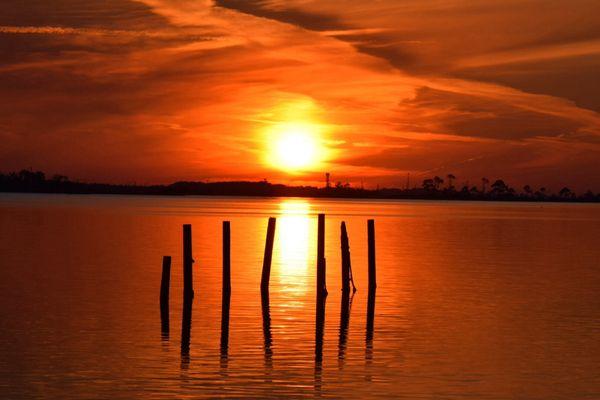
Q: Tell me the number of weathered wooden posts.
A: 7